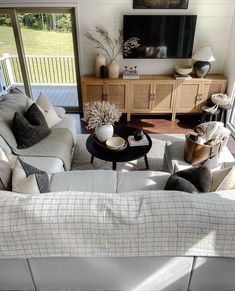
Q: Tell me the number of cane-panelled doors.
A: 6